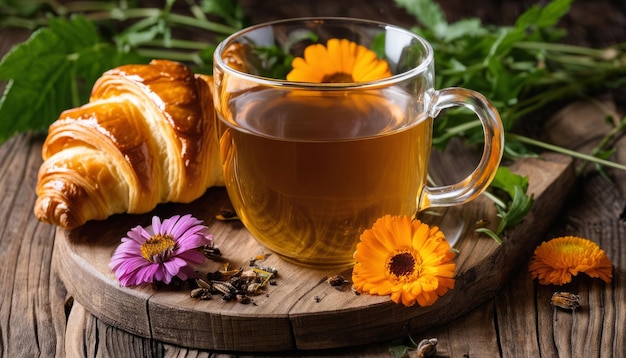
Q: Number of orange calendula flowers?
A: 3